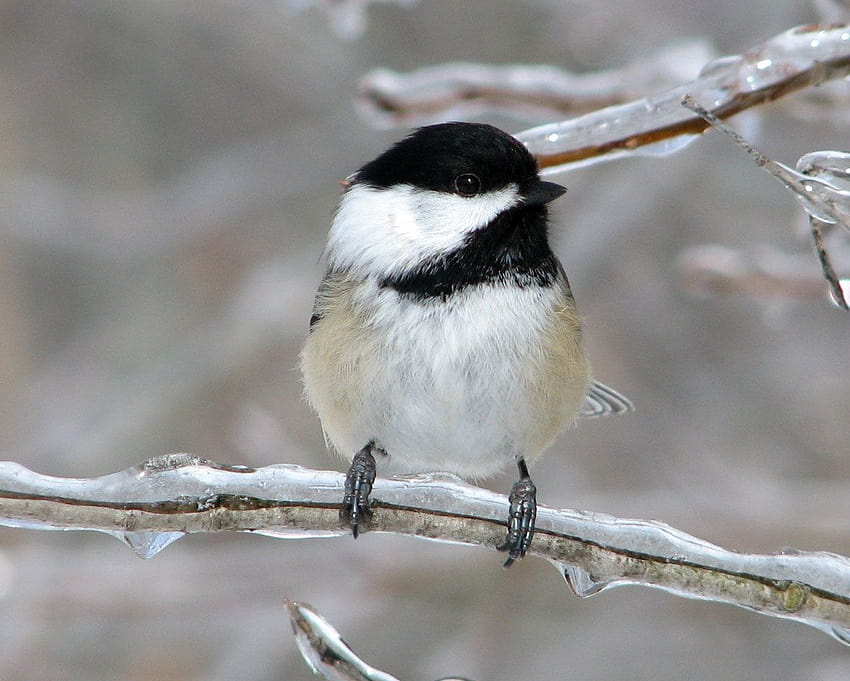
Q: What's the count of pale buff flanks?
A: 2